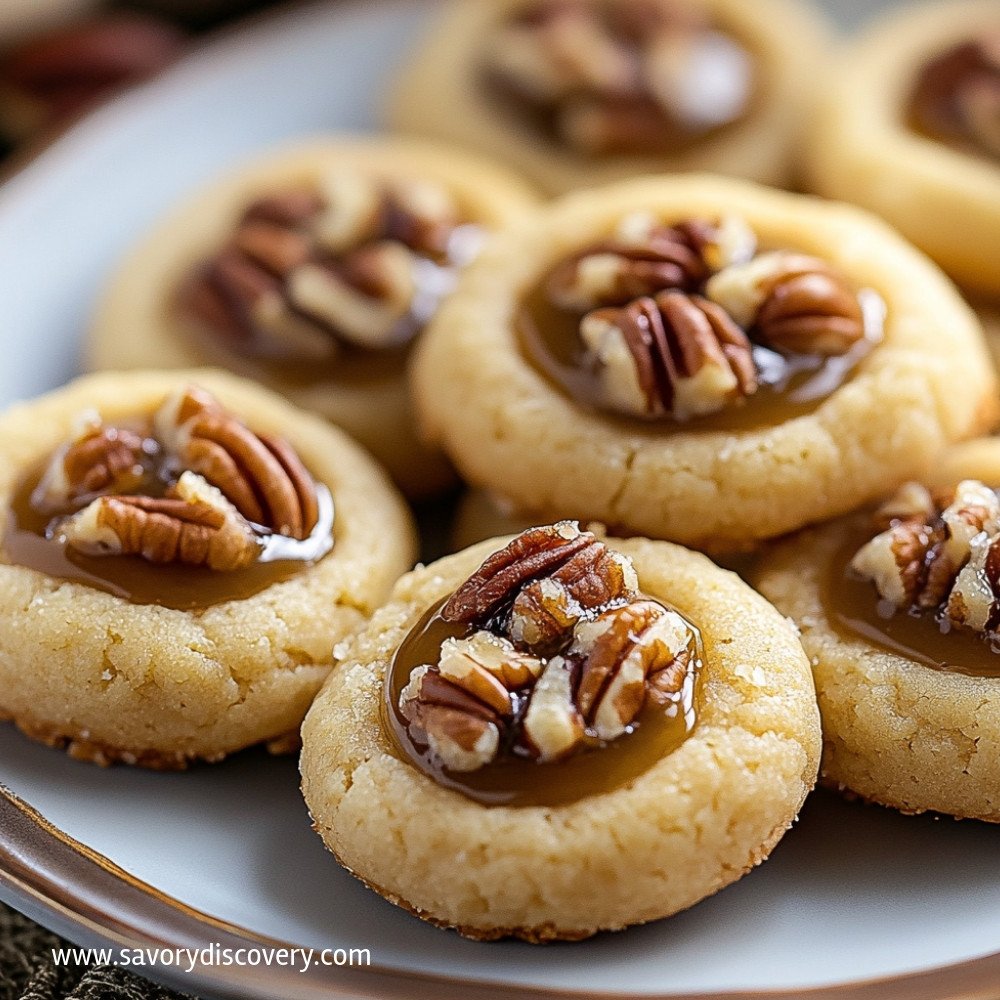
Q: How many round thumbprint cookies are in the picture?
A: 7